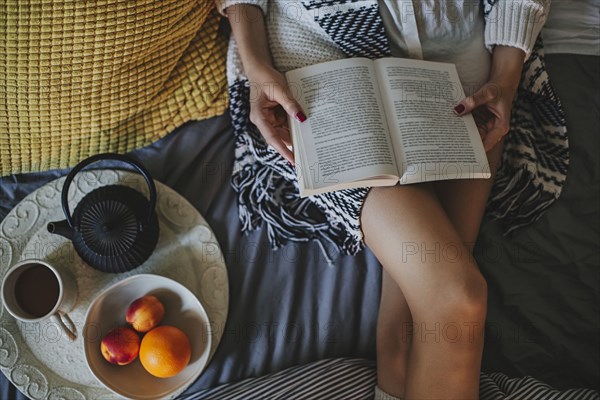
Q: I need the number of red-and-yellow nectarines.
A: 2